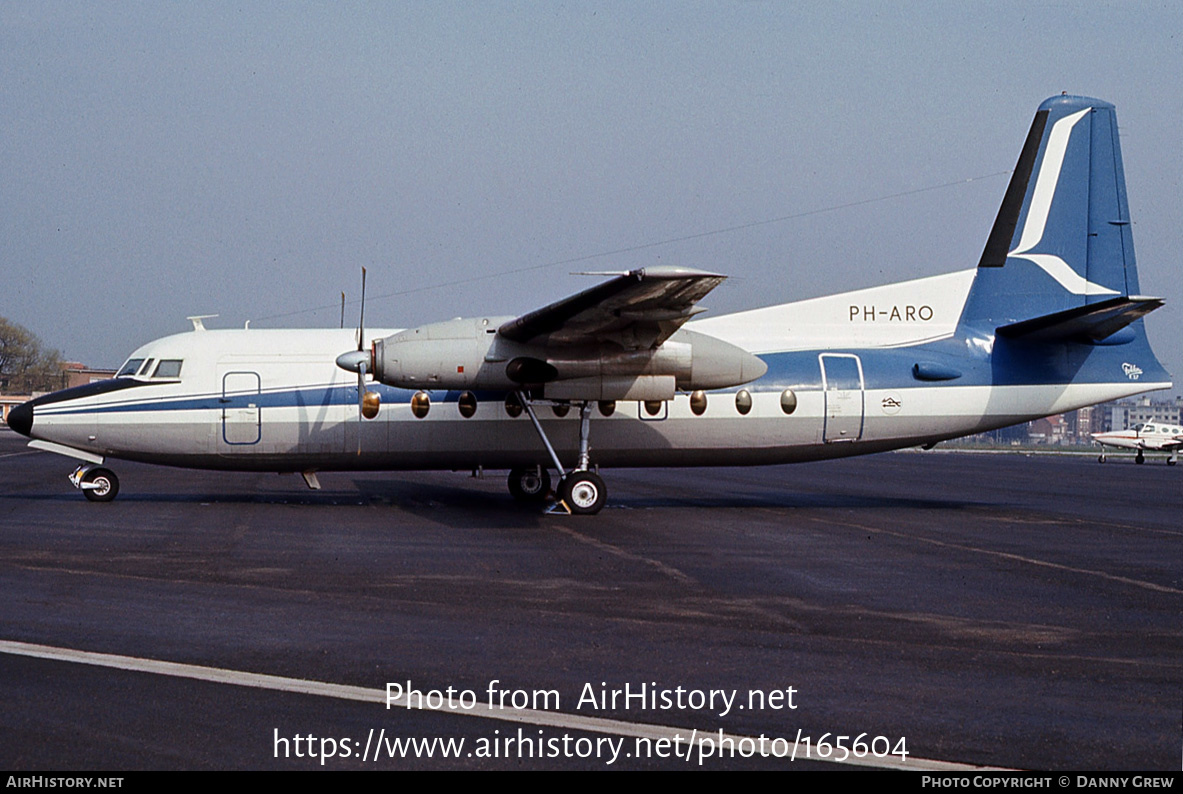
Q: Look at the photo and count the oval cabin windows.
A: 10